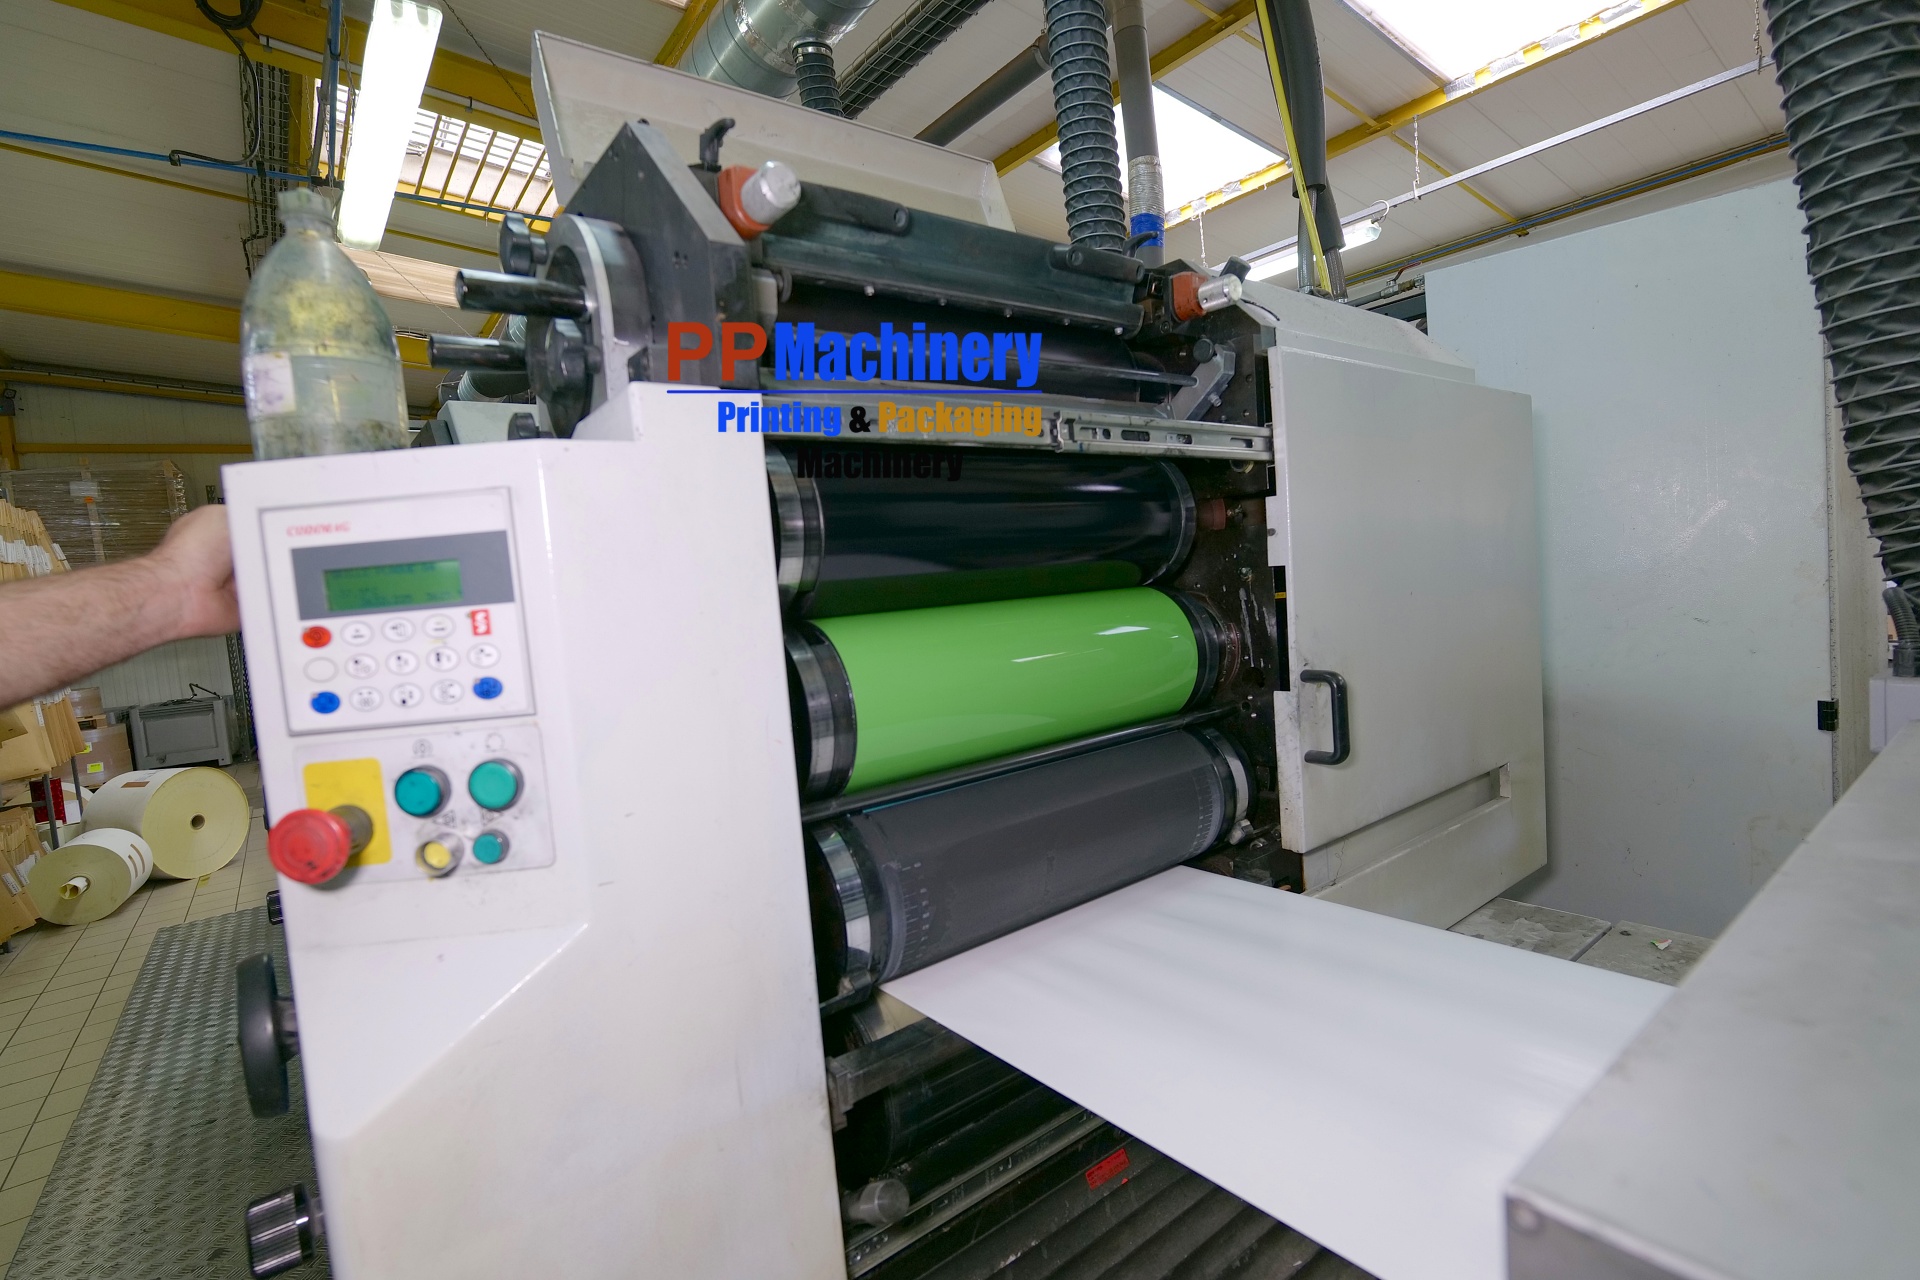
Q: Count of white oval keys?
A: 11